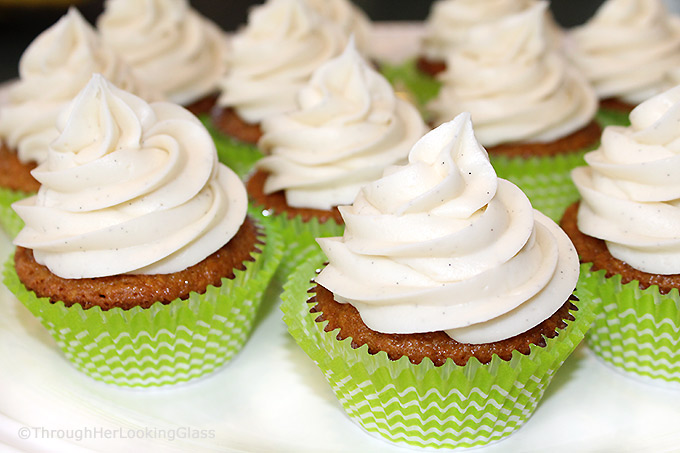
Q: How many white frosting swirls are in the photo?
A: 11